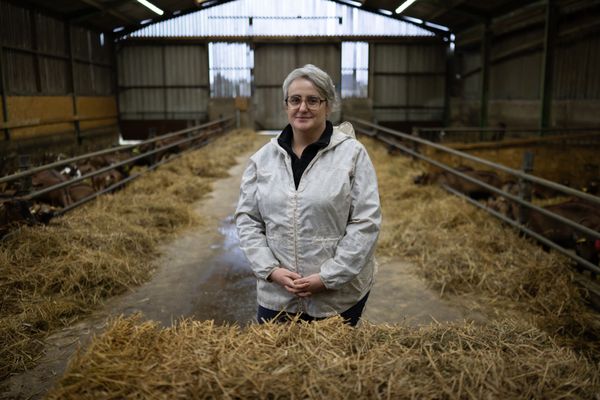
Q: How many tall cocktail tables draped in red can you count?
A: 0